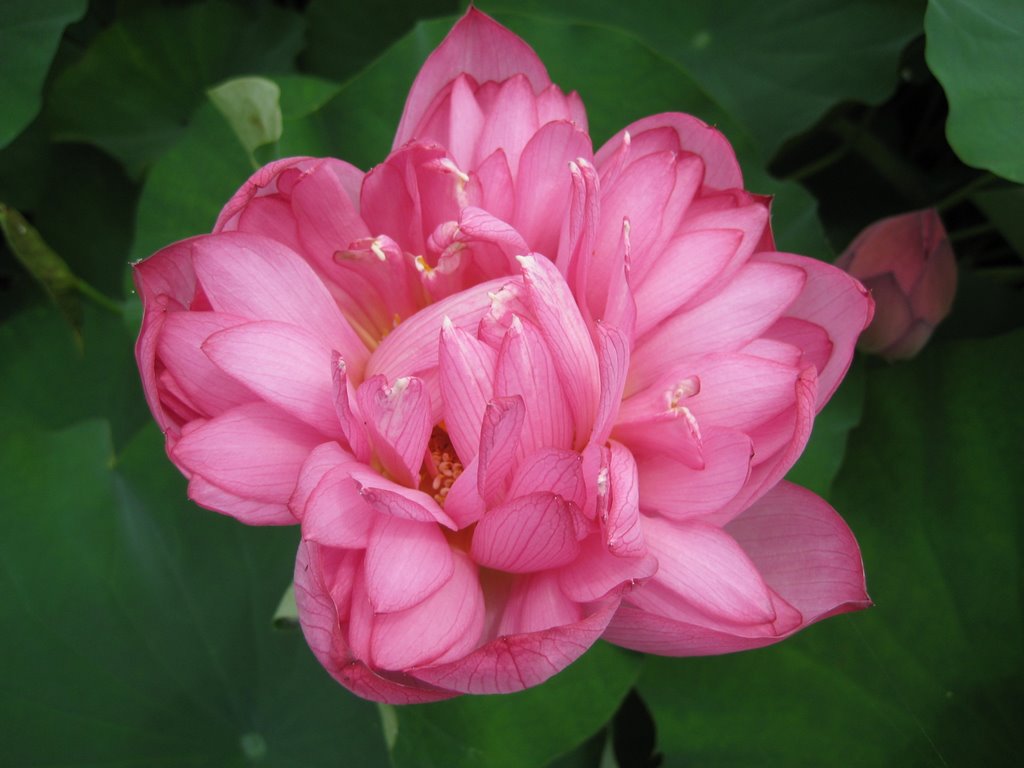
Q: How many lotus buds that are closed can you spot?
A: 1